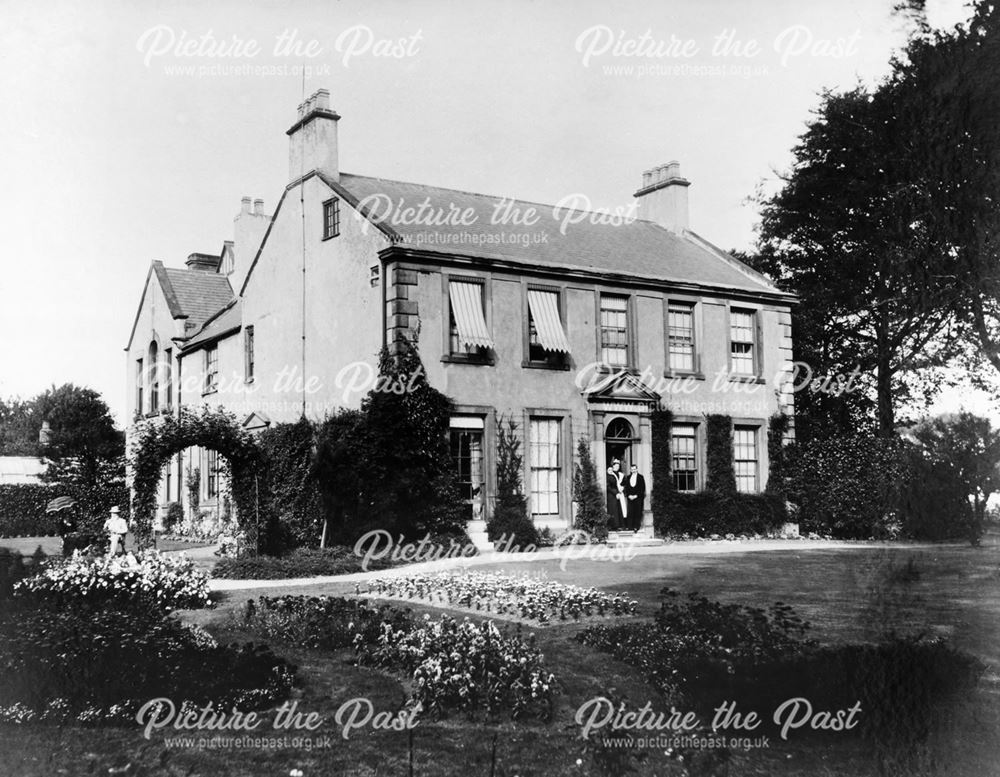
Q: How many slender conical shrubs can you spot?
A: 2